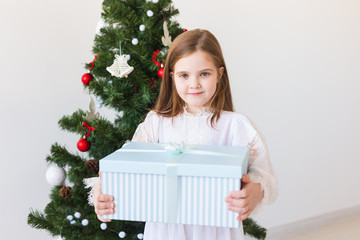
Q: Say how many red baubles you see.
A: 3